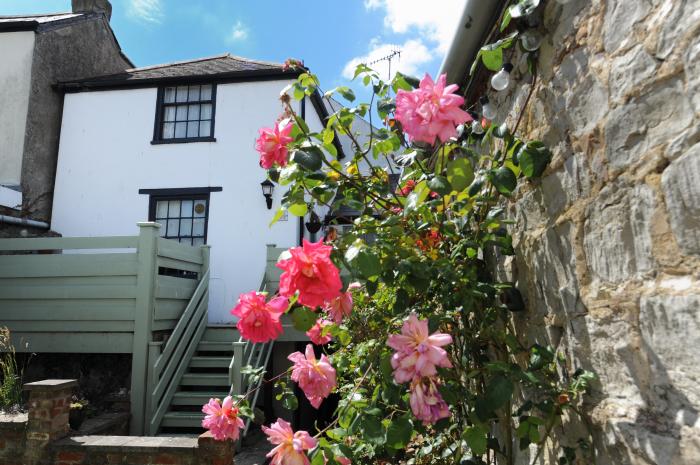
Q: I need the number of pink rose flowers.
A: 11